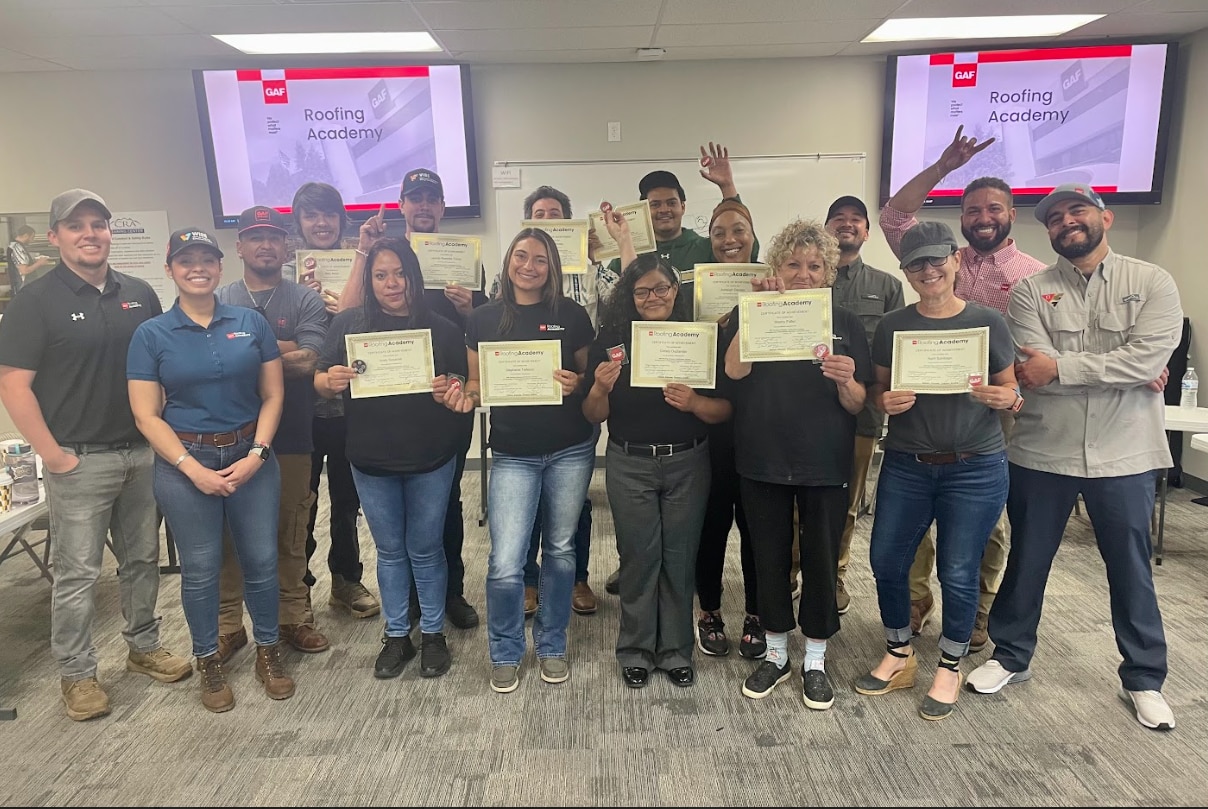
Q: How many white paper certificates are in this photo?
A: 10